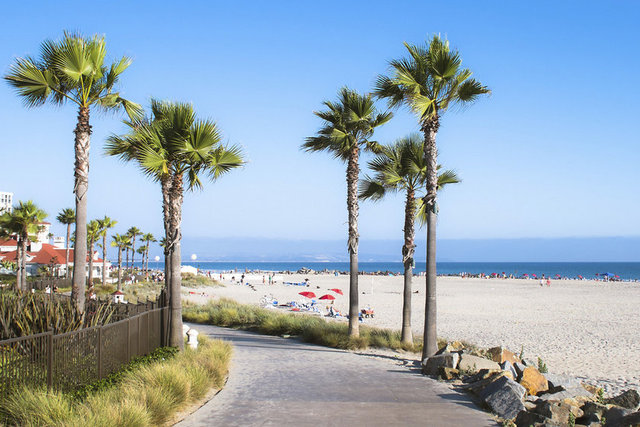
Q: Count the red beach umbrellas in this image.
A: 3